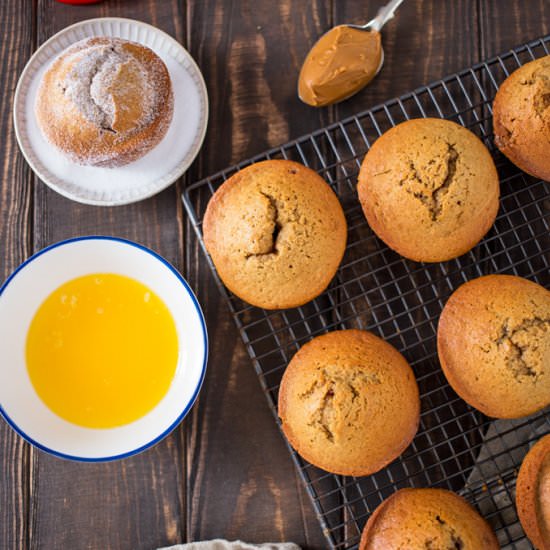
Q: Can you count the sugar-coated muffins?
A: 1